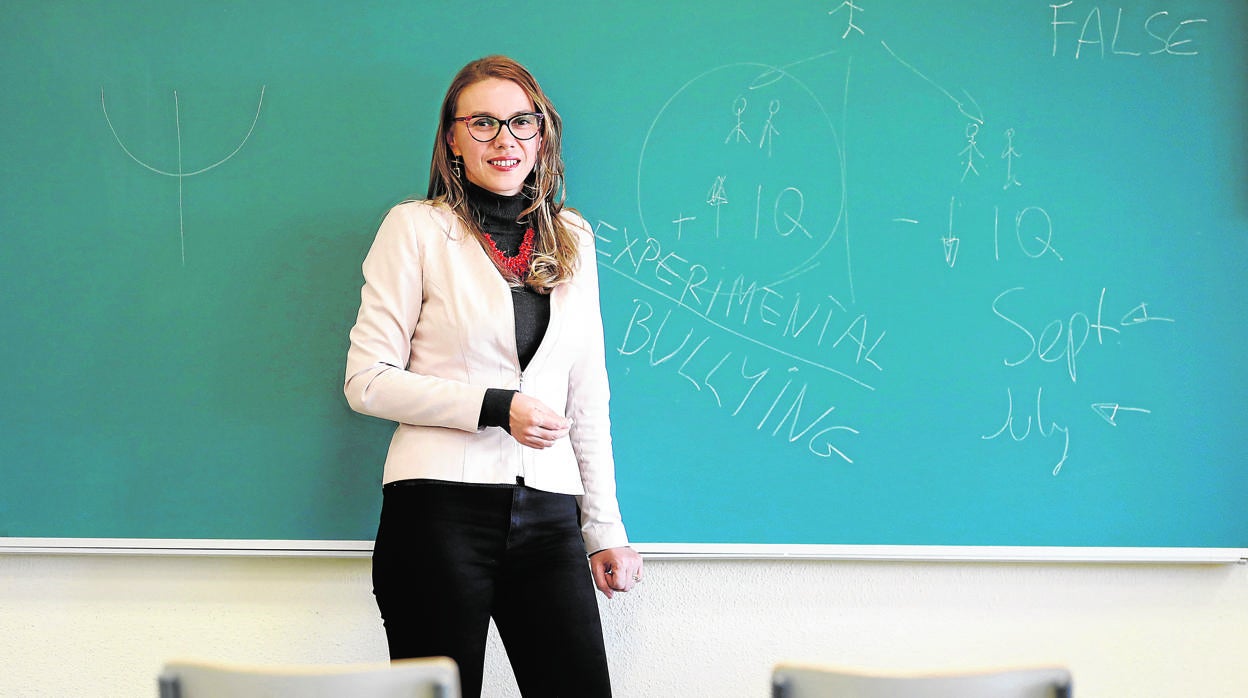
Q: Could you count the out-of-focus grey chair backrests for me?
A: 2